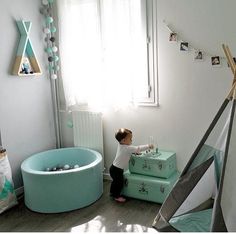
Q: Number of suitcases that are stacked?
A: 2